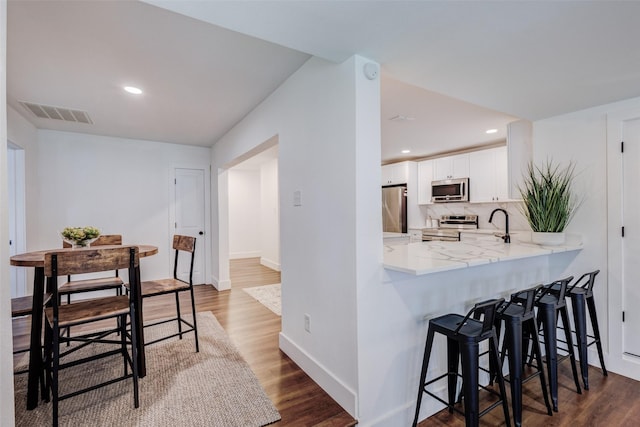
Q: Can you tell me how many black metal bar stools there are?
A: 4